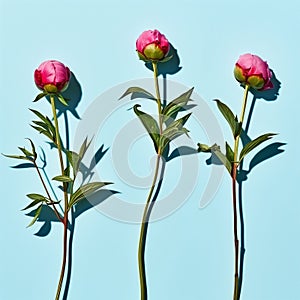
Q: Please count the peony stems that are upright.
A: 3